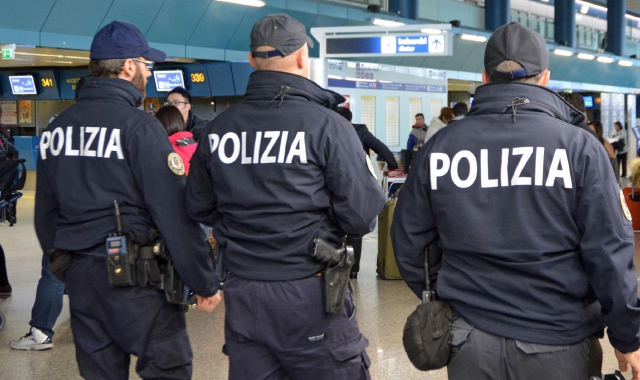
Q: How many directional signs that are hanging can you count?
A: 1